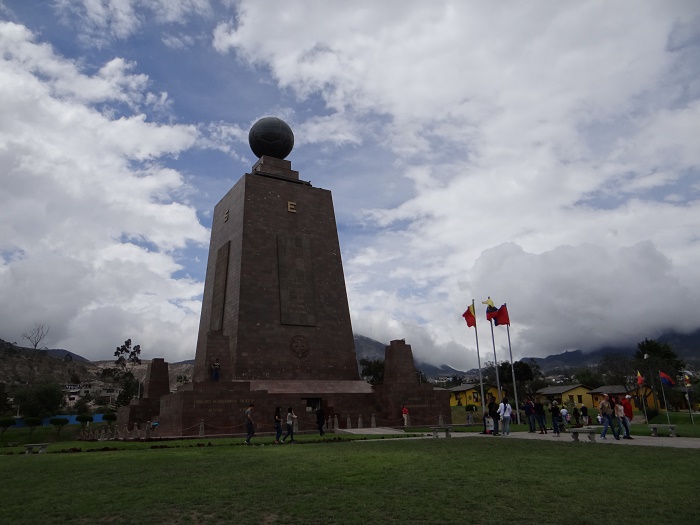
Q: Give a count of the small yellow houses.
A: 3